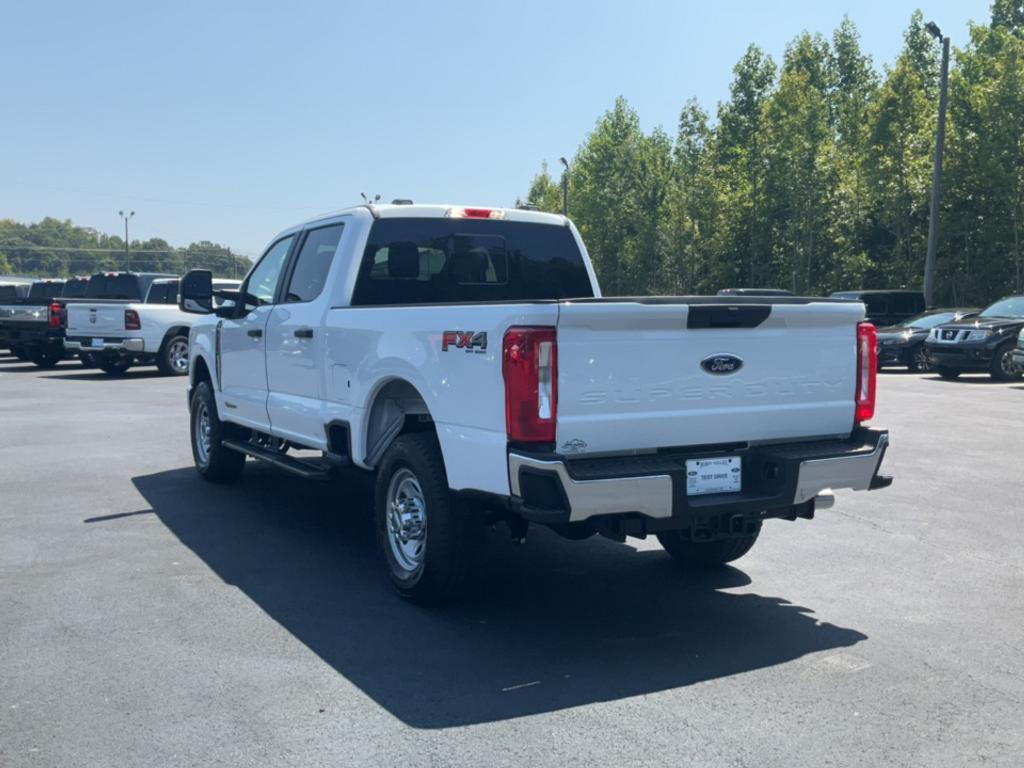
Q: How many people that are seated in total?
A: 0